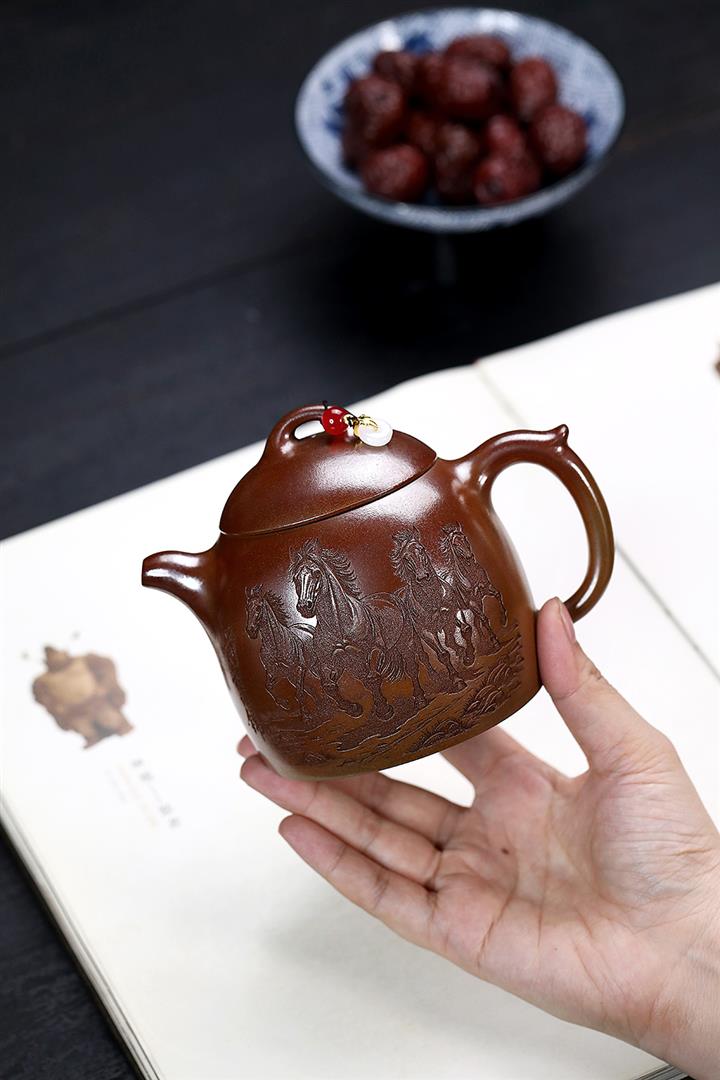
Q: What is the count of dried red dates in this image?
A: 13